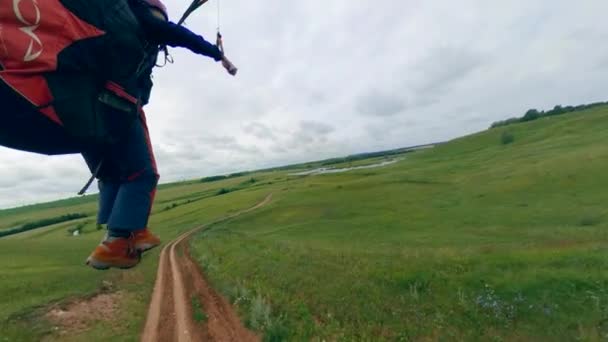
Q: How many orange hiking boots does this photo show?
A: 2